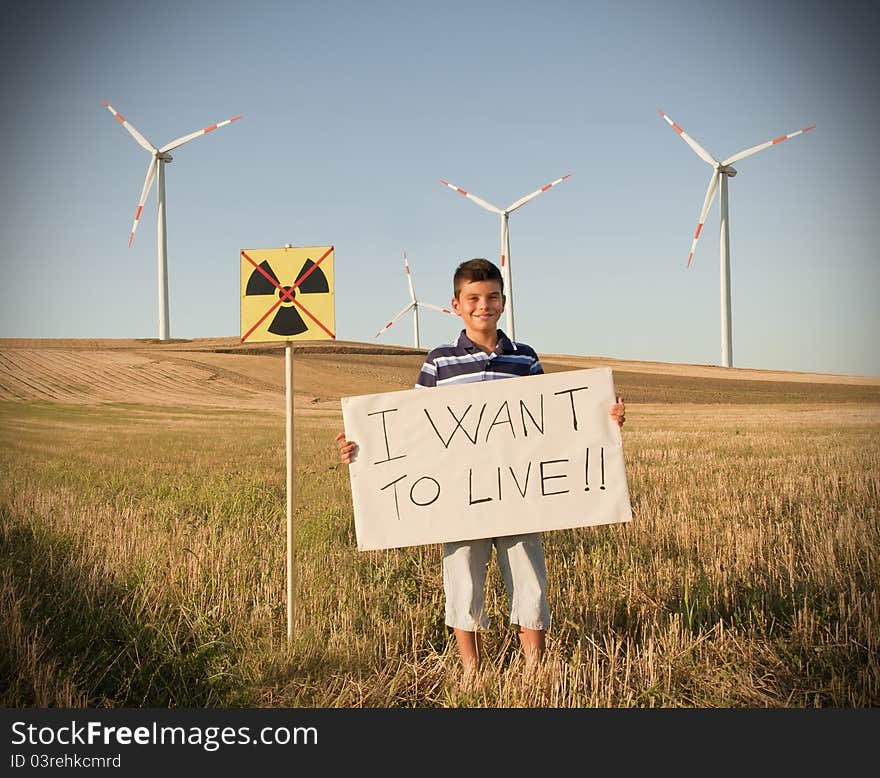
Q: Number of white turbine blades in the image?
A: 12